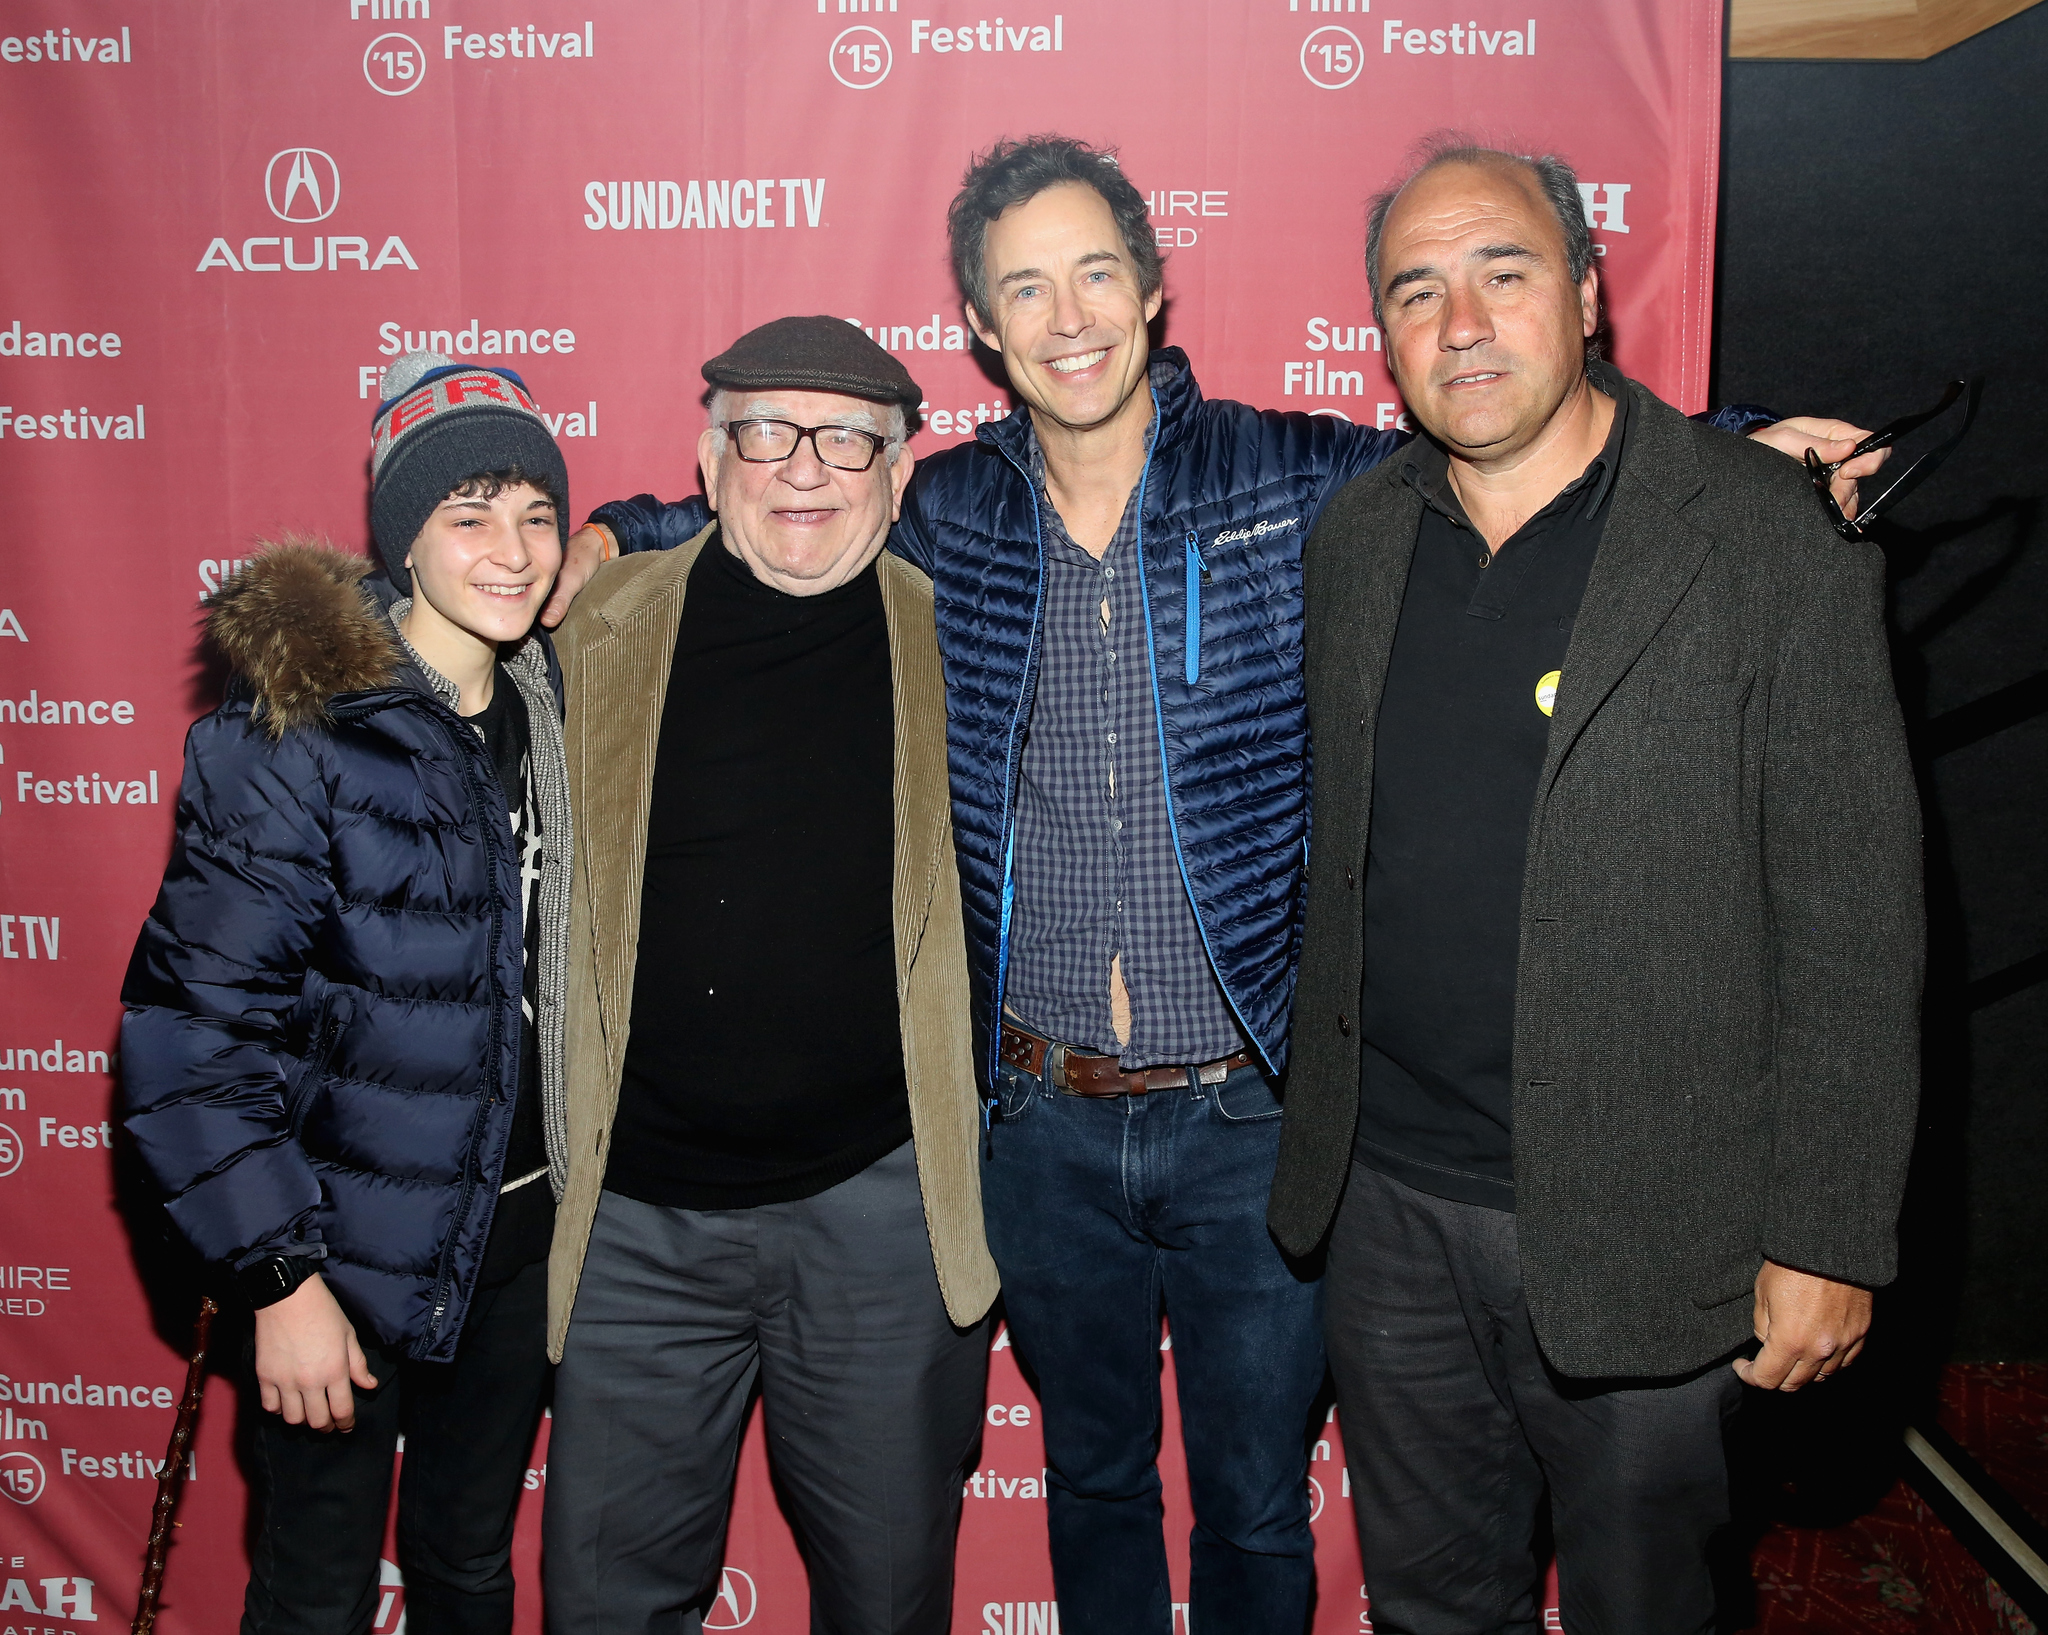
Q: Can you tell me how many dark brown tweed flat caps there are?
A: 1